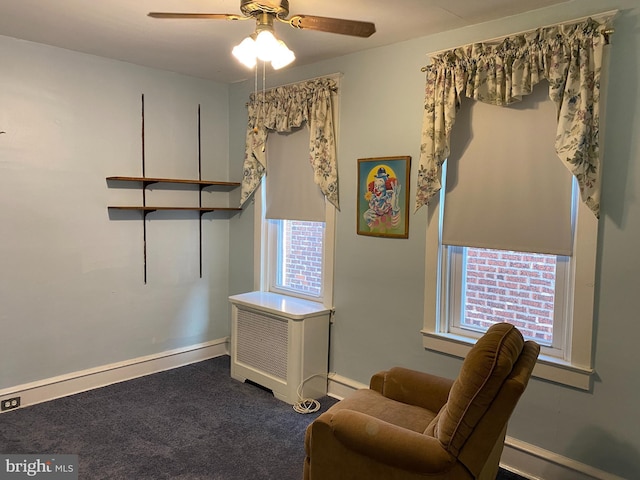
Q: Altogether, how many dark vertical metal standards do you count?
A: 2